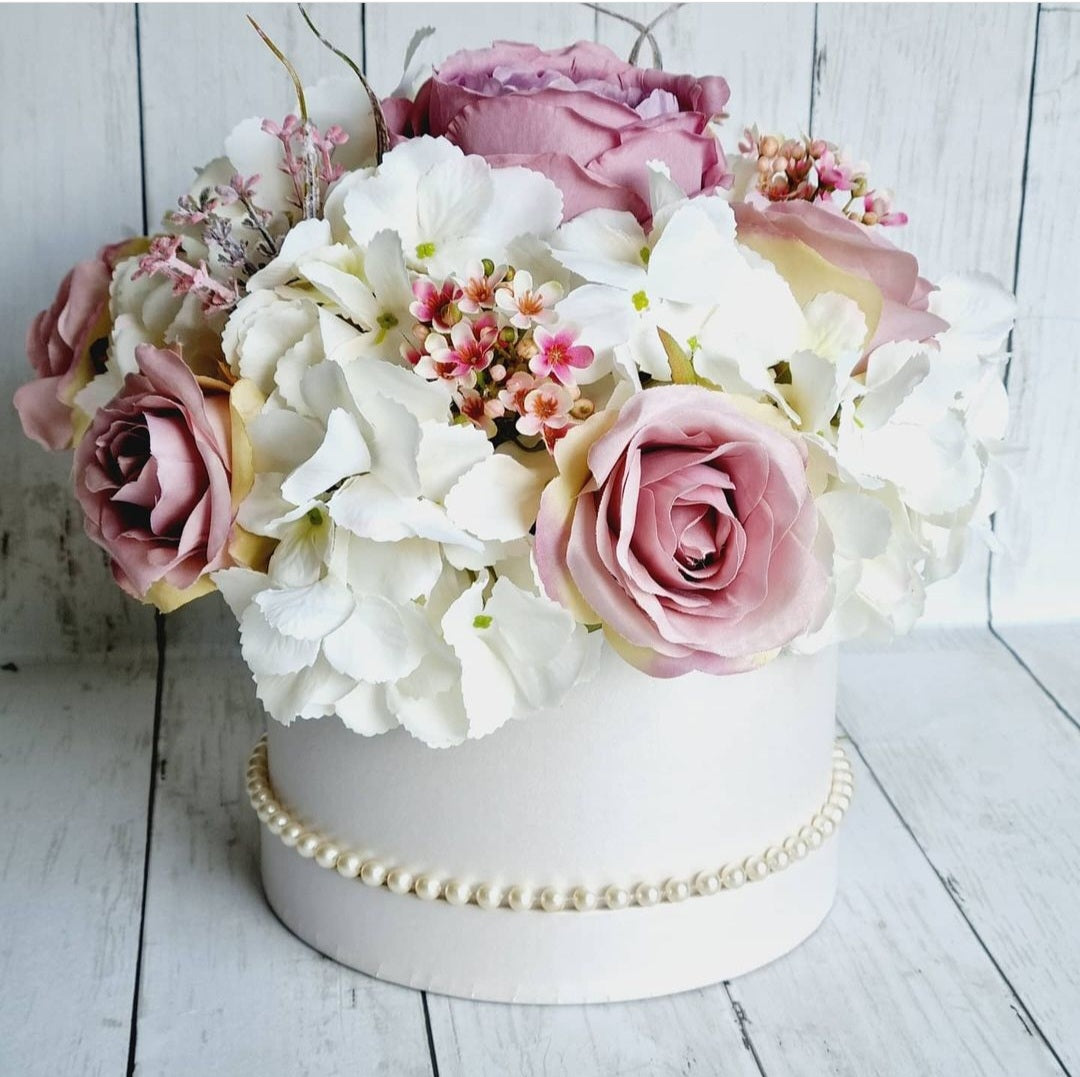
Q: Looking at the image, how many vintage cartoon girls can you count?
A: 0